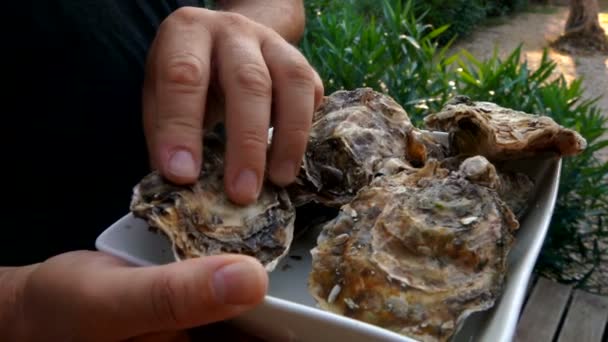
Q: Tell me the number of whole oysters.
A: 4